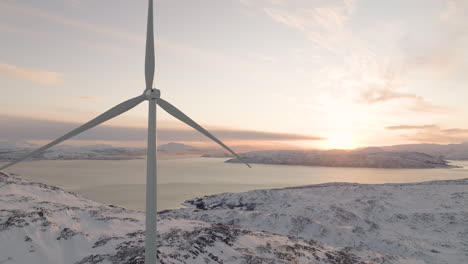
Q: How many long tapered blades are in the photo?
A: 3